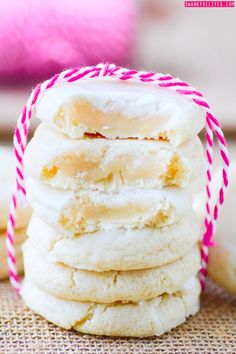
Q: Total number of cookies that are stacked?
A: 6